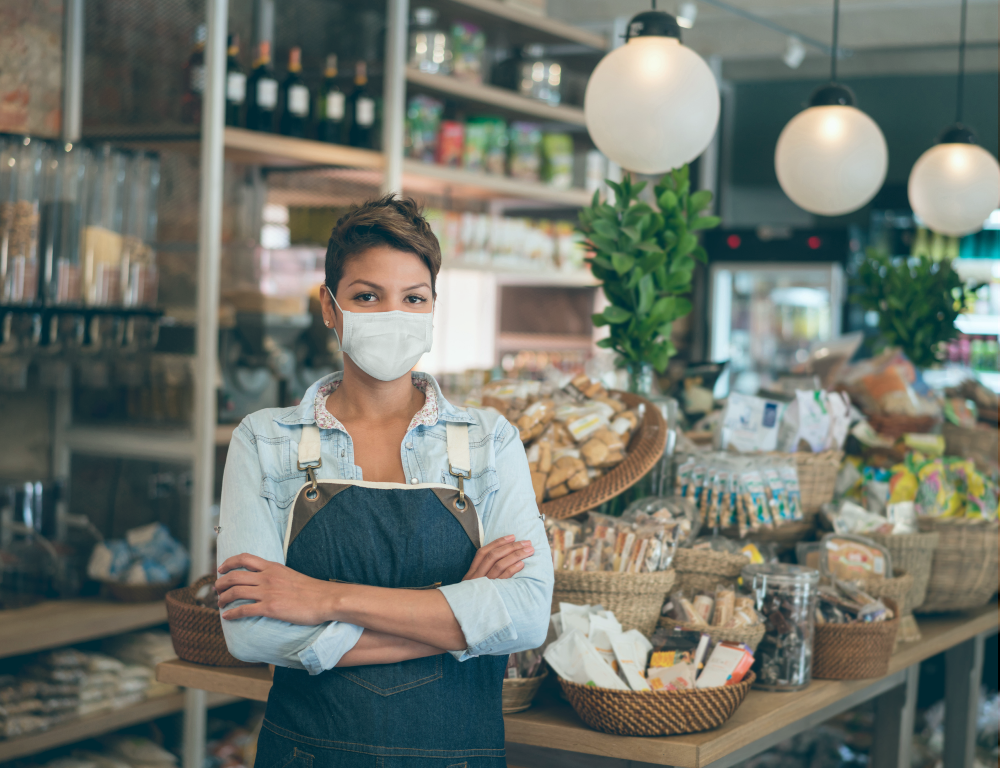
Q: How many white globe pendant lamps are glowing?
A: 3